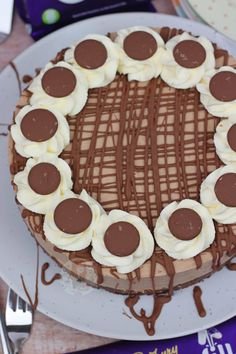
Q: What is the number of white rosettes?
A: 12